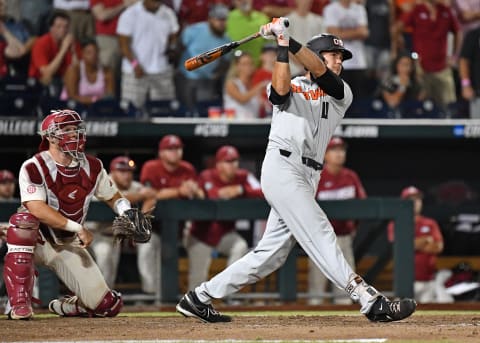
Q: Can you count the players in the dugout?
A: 6